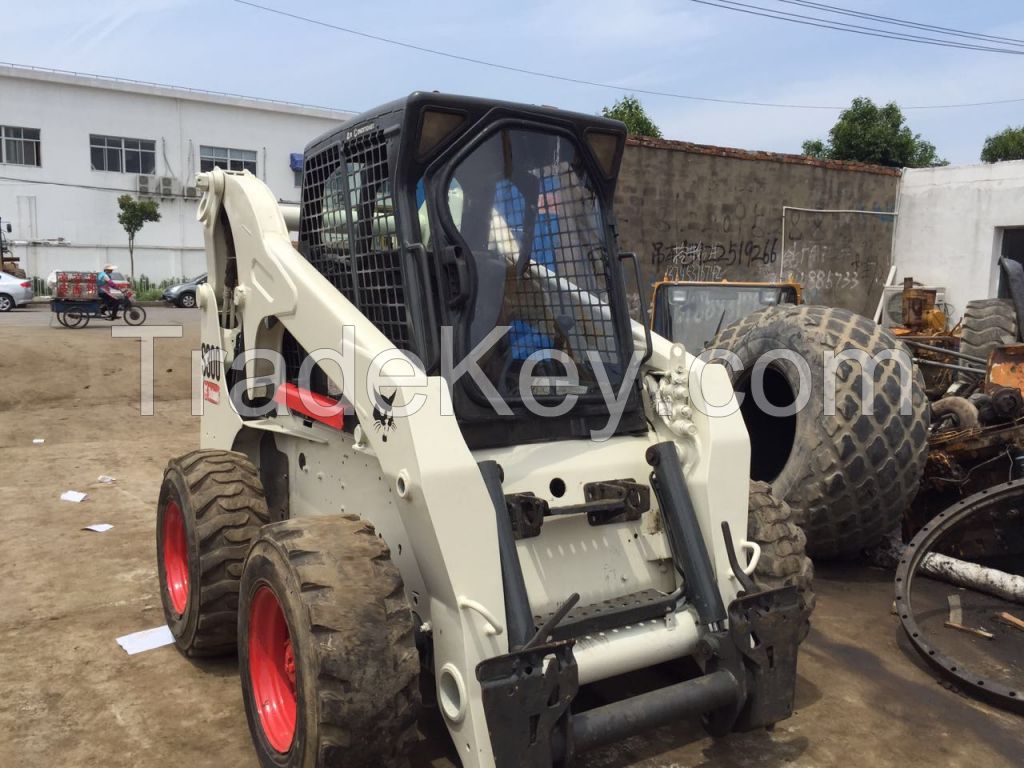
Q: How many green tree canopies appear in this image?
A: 4